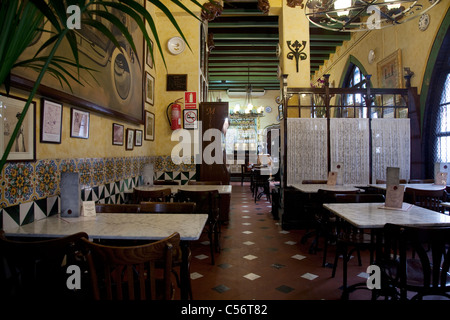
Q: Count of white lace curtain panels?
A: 3